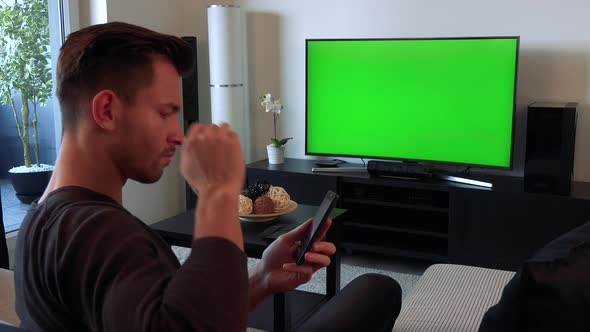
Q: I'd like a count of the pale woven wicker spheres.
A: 2